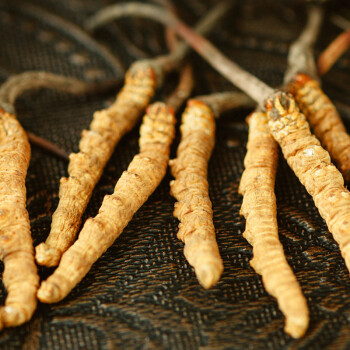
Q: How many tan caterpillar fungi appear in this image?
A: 7